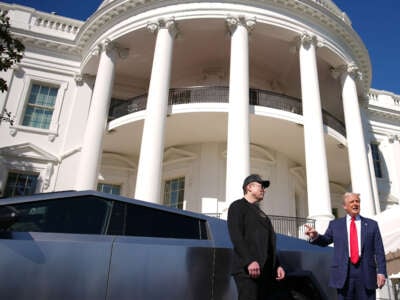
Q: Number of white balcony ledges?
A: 1